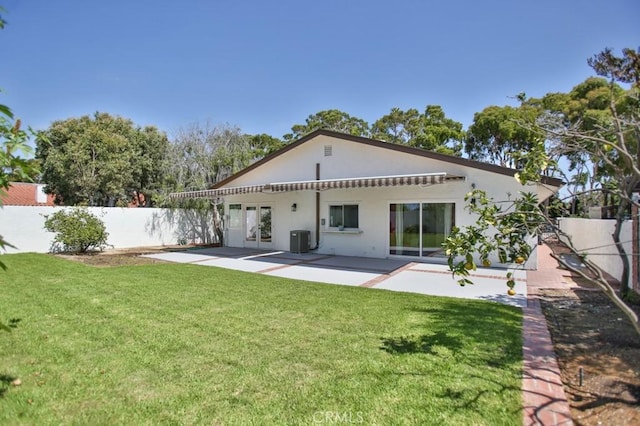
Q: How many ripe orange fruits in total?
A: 4